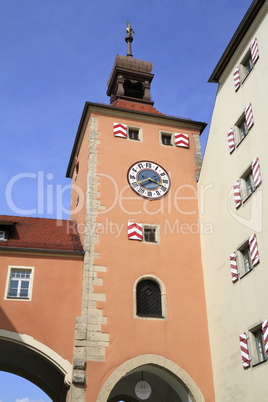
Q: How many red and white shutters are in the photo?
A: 13